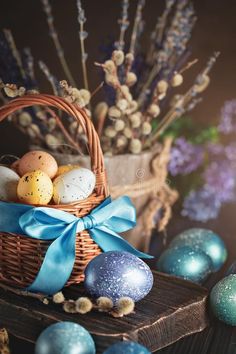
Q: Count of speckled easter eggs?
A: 11